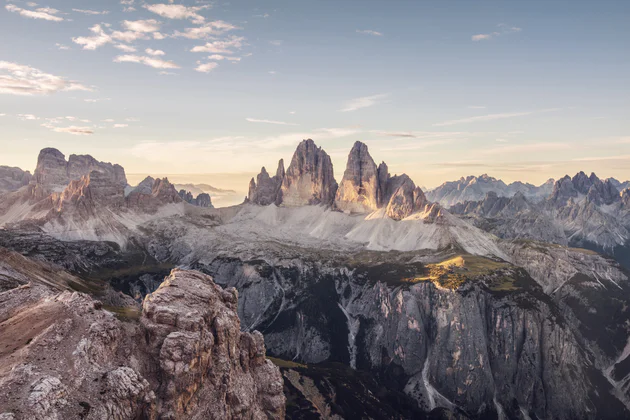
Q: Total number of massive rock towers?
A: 3